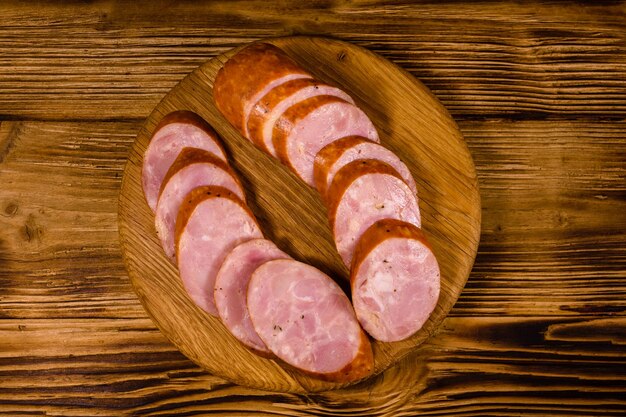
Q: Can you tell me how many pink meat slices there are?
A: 11